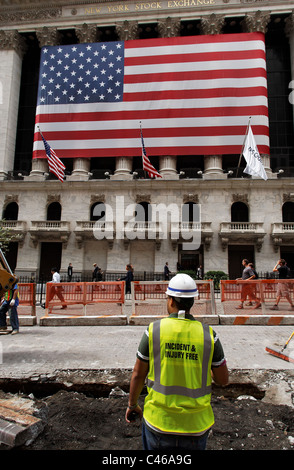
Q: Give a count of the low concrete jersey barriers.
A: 4